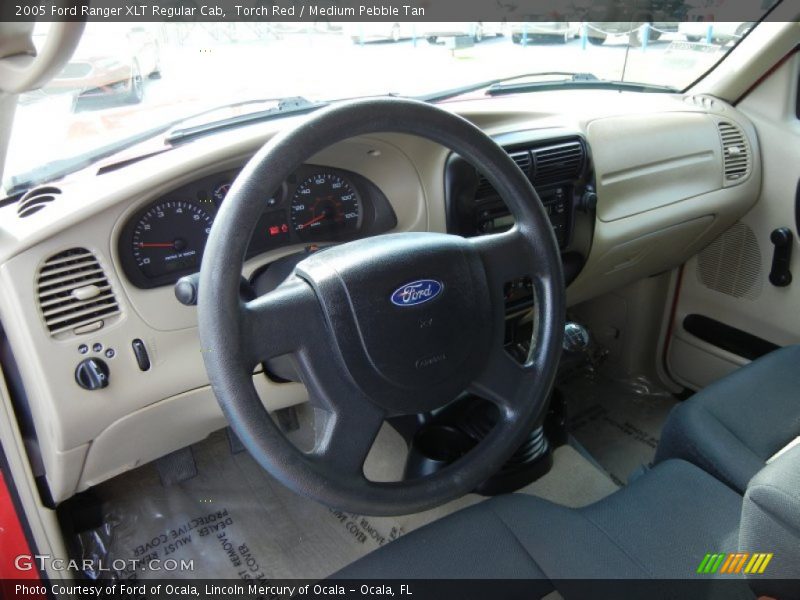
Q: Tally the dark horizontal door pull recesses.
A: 1